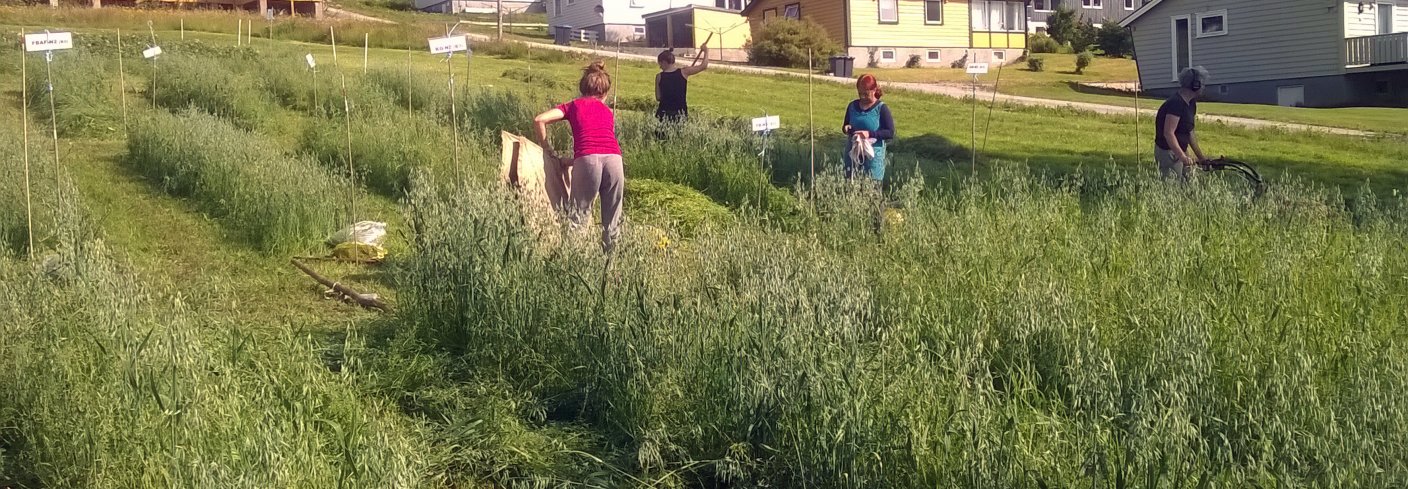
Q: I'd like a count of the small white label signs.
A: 6